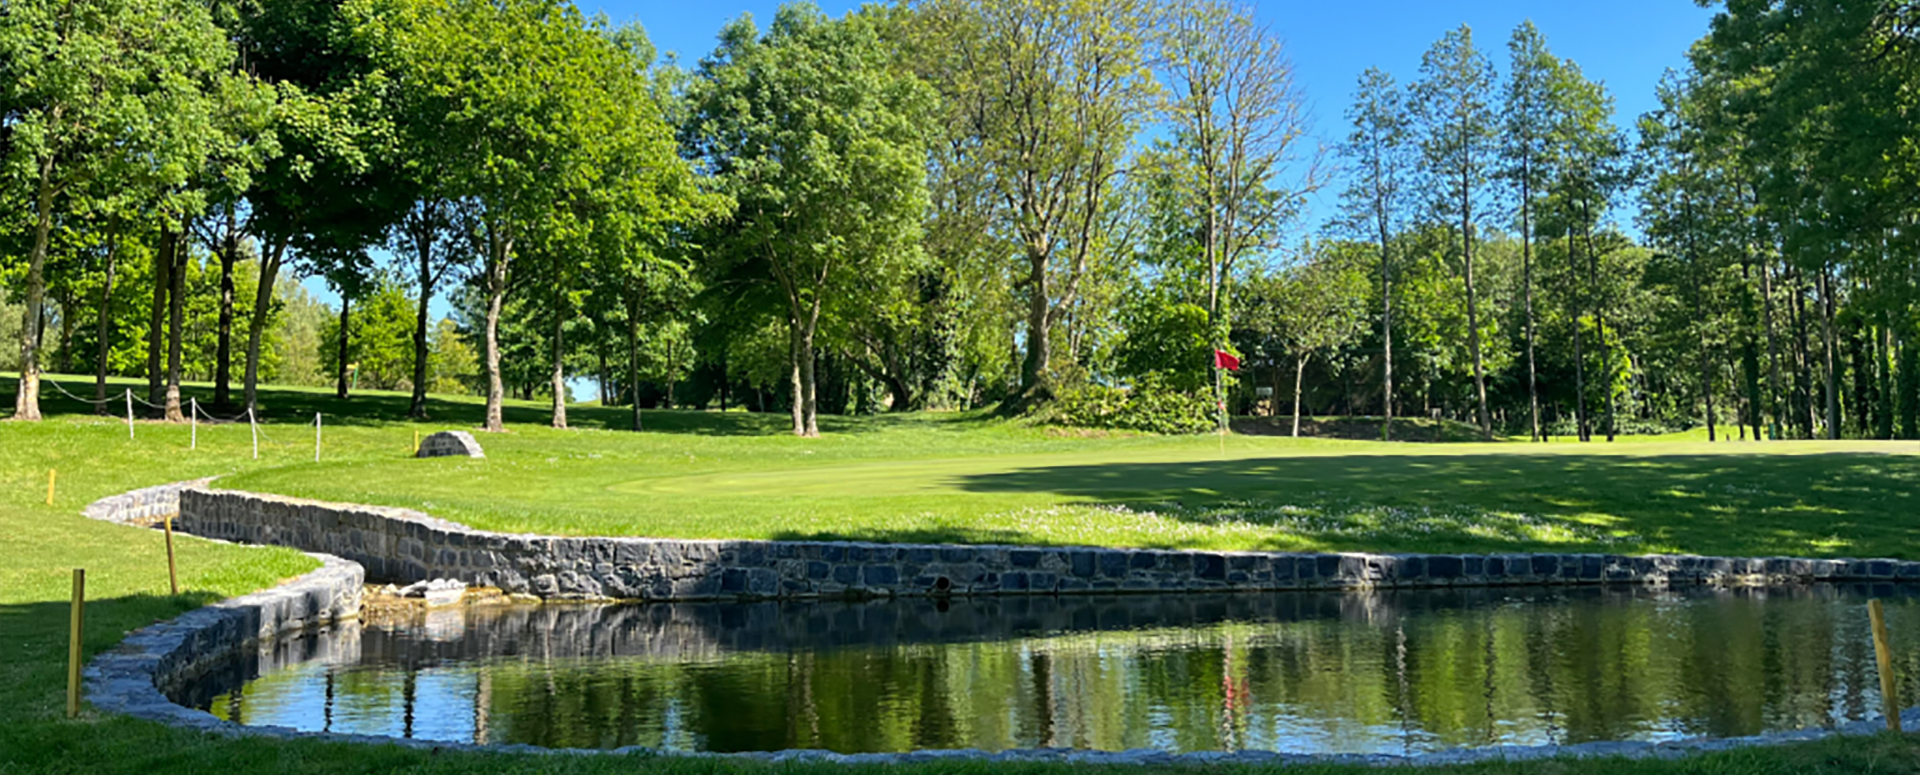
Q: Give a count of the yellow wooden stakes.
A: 5